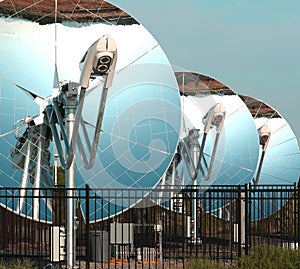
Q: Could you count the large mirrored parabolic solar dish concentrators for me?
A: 3